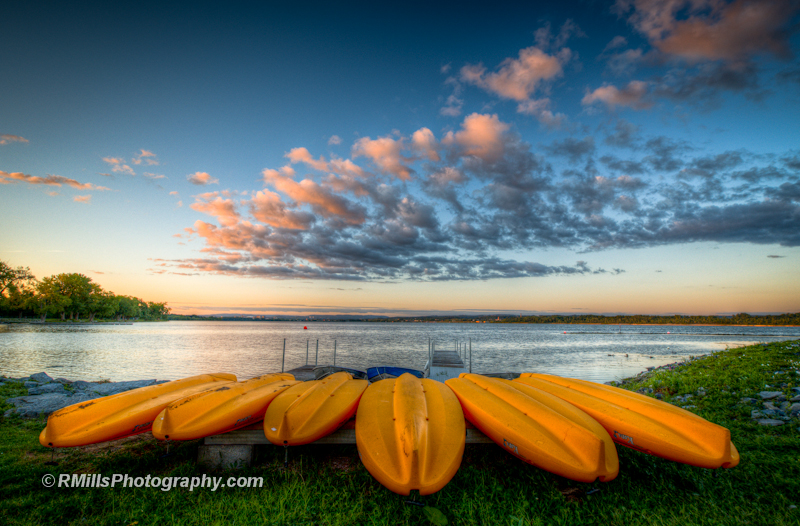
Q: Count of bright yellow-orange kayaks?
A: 6